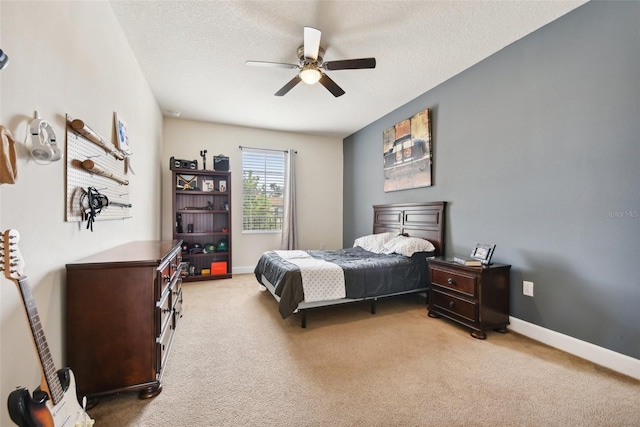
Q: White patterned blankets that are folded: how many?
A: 1